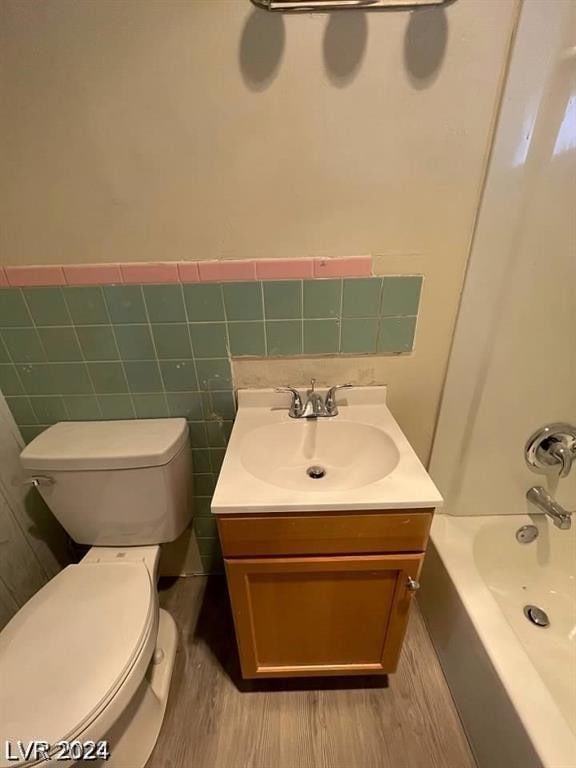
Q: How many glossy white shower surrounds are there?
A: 1